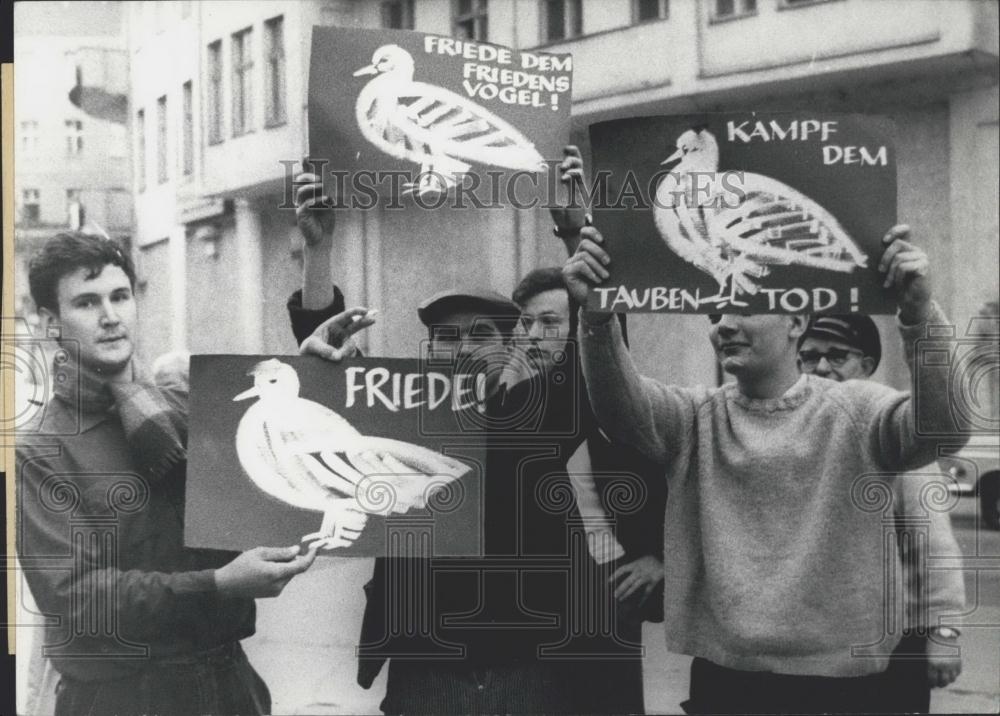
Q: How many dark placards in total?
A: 3